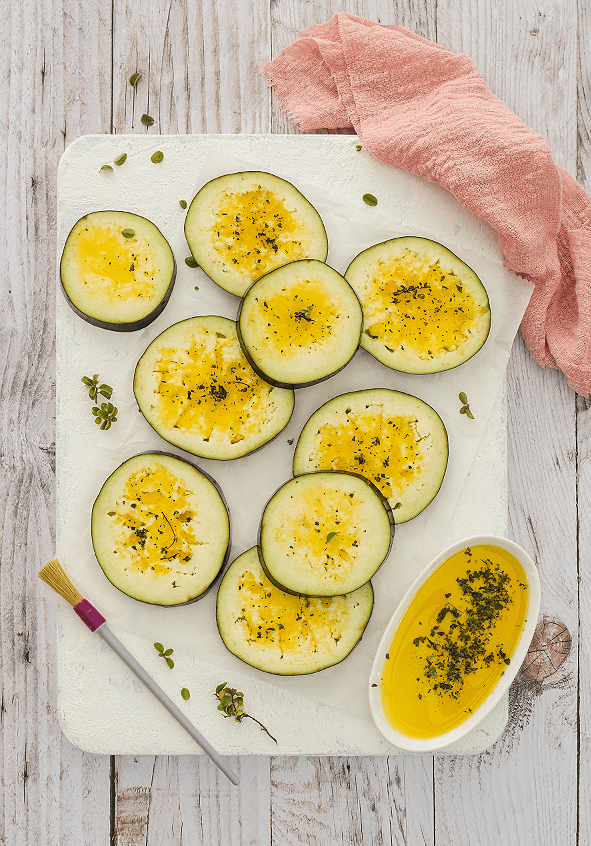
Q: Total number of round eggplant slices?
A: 9